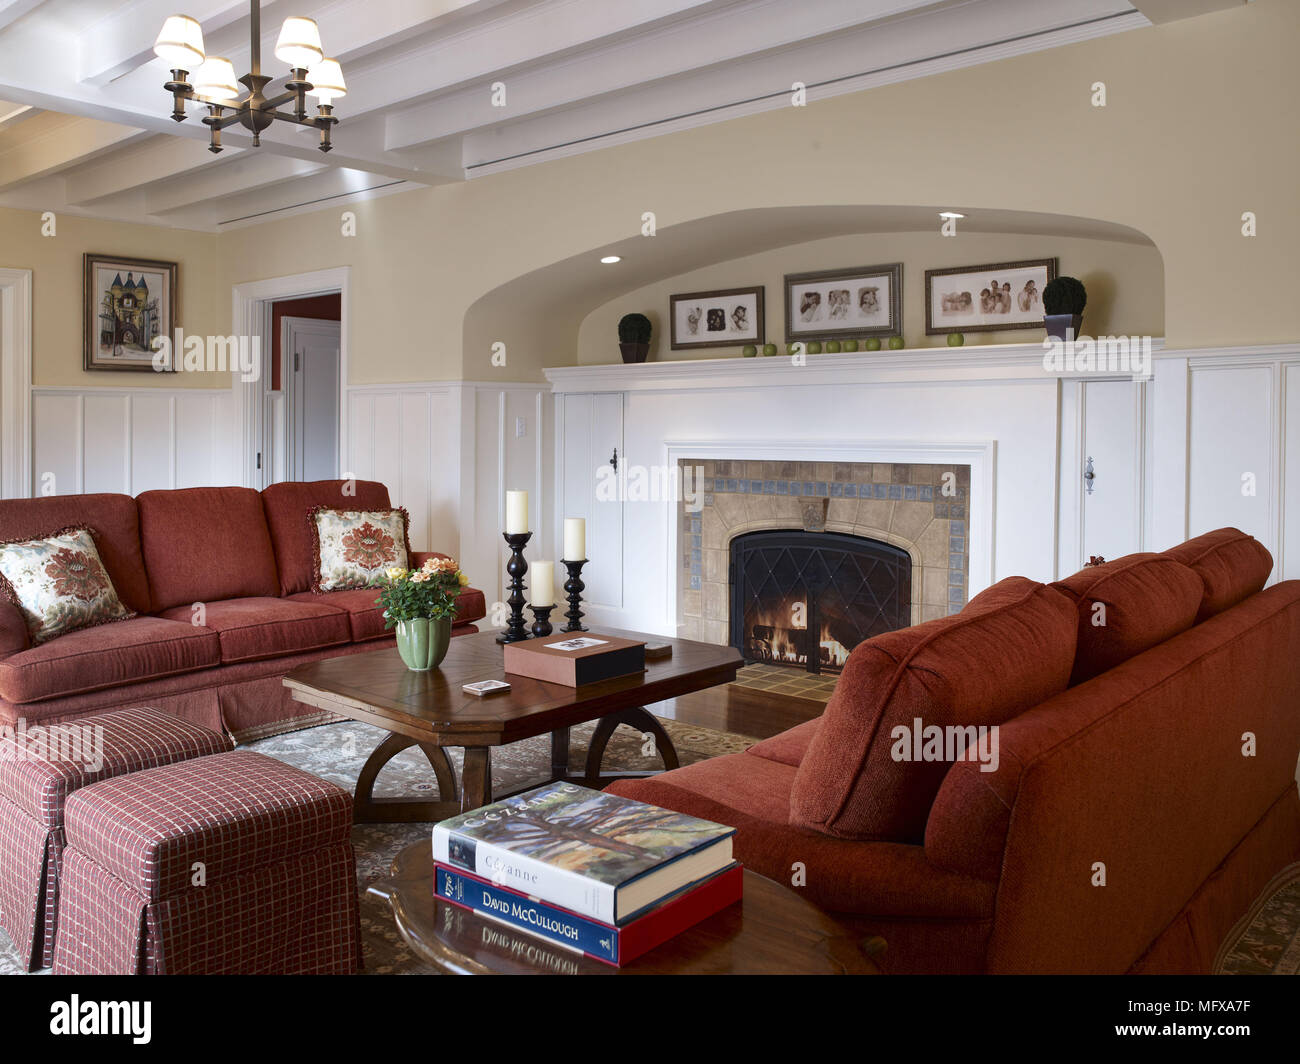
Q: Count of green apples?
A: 9